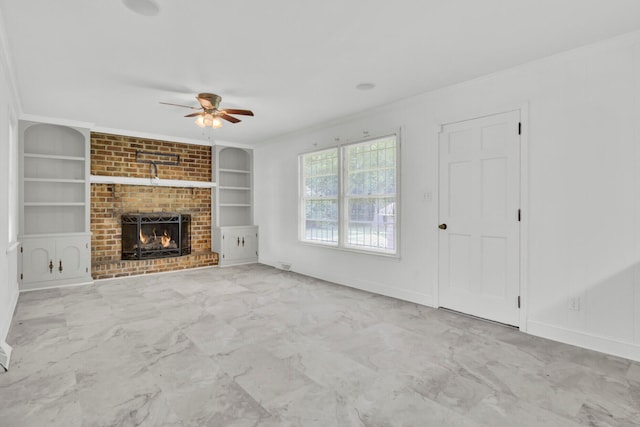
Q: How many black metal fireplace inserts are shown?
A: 1